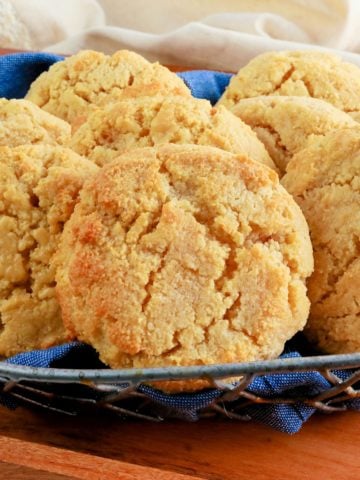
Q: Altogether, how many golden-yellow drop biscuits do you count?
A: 8